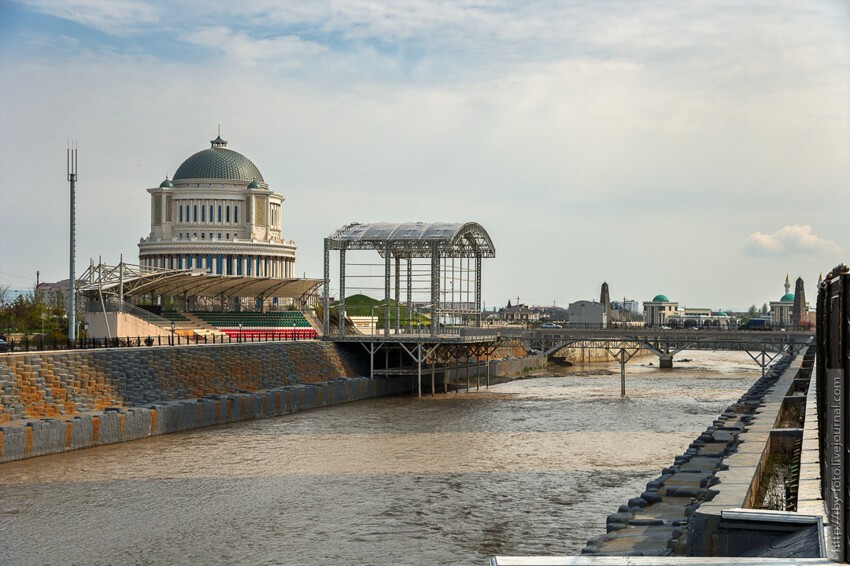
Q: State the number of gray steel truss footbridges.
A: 1